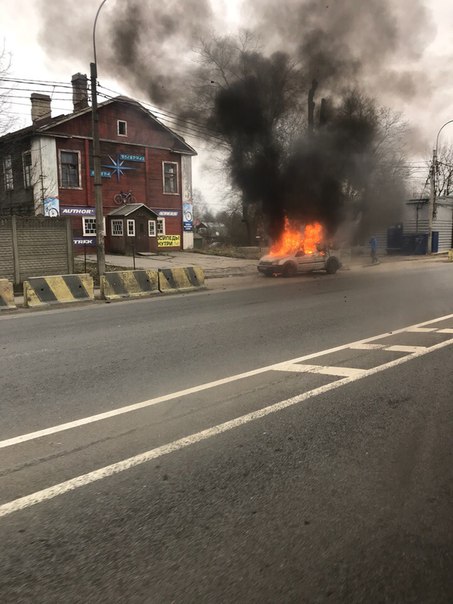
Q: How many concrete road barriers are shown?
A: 4